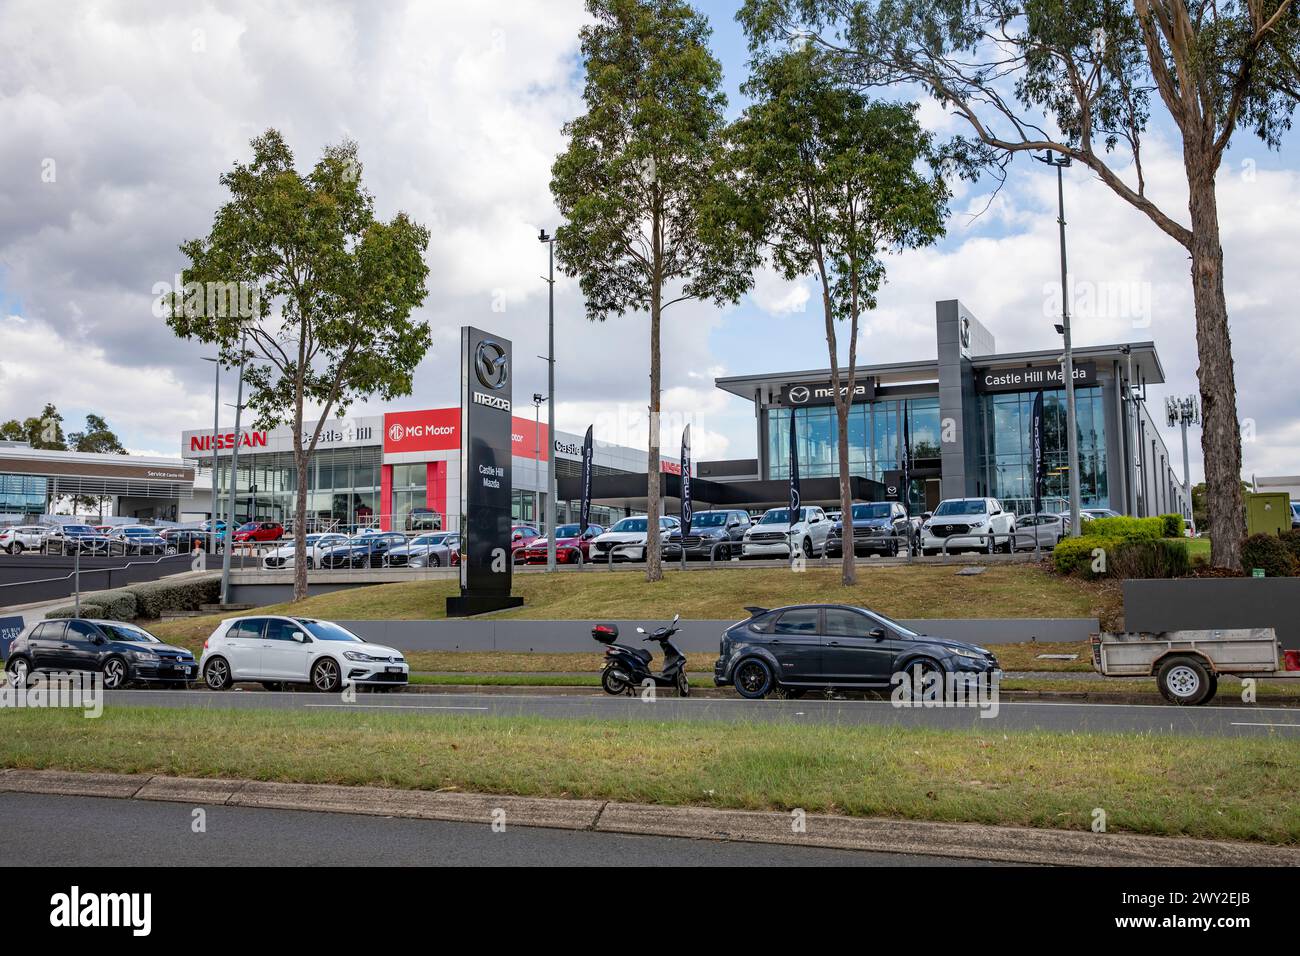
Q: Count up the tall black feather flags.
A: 5